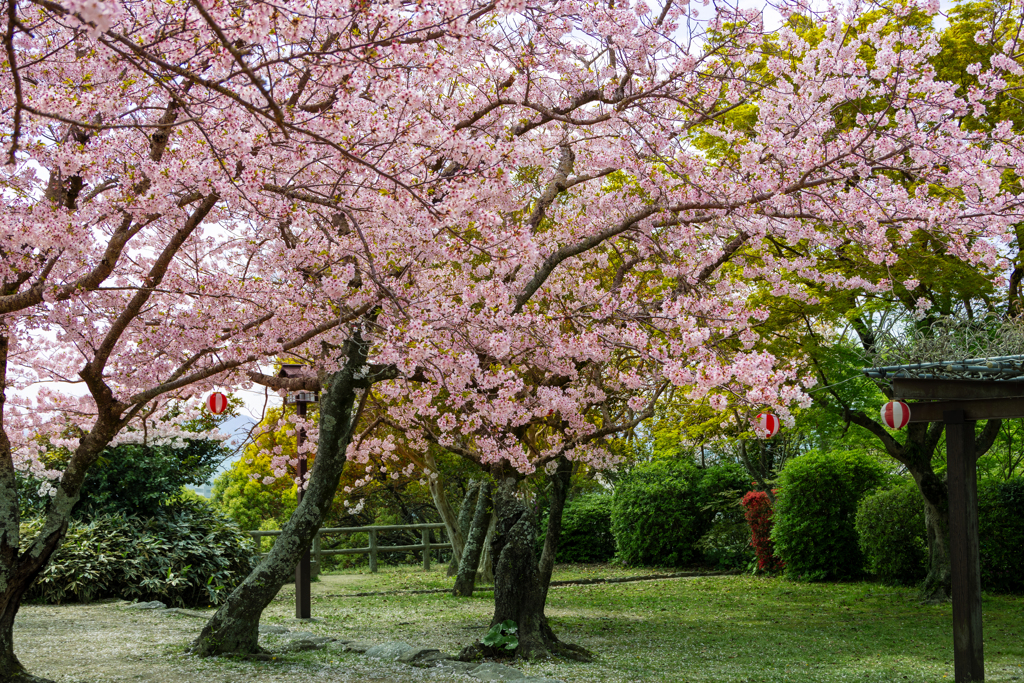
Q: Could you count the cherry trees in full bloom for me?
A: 3